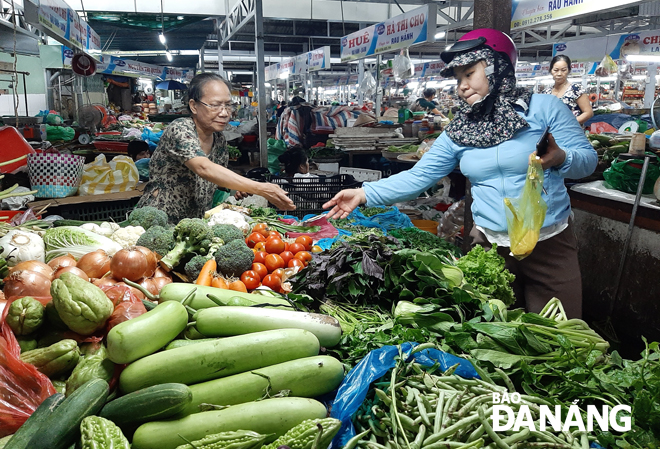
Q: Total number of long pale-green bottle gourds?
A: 6